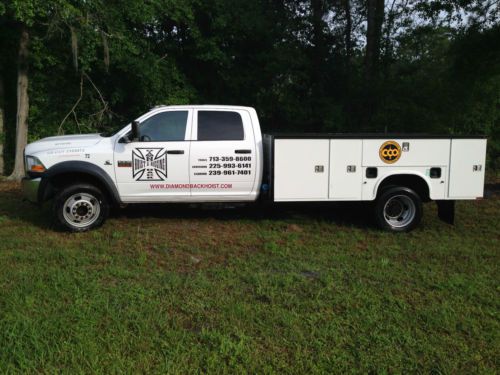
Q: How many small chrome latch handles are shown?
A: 4